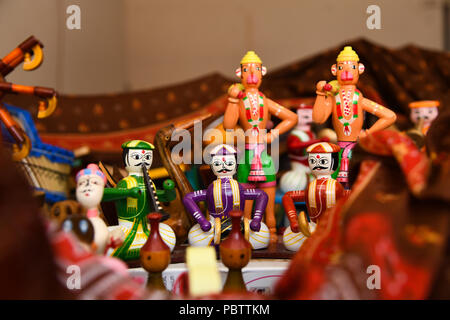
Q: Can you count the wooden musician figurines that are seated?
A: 3